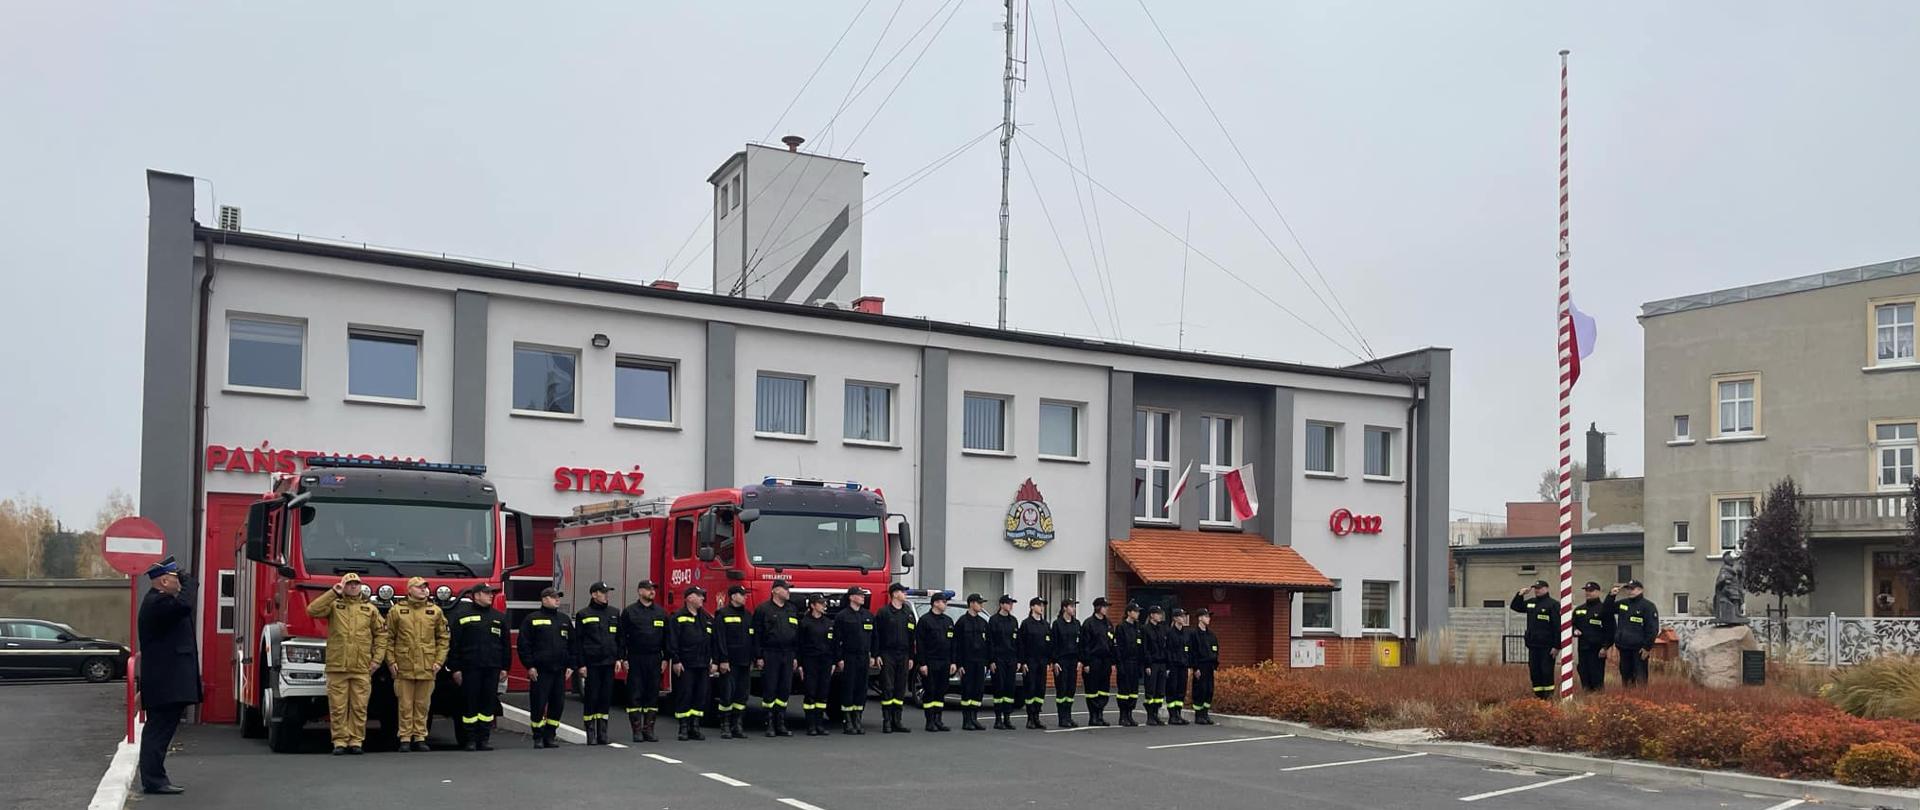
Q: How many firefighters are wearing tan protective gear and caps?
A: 2